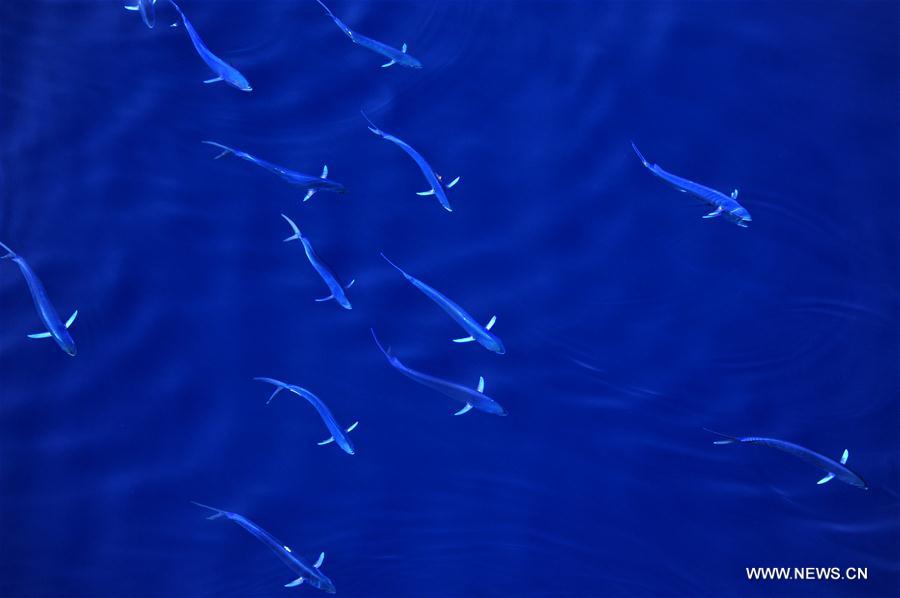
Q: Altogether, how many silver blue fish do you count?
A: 13